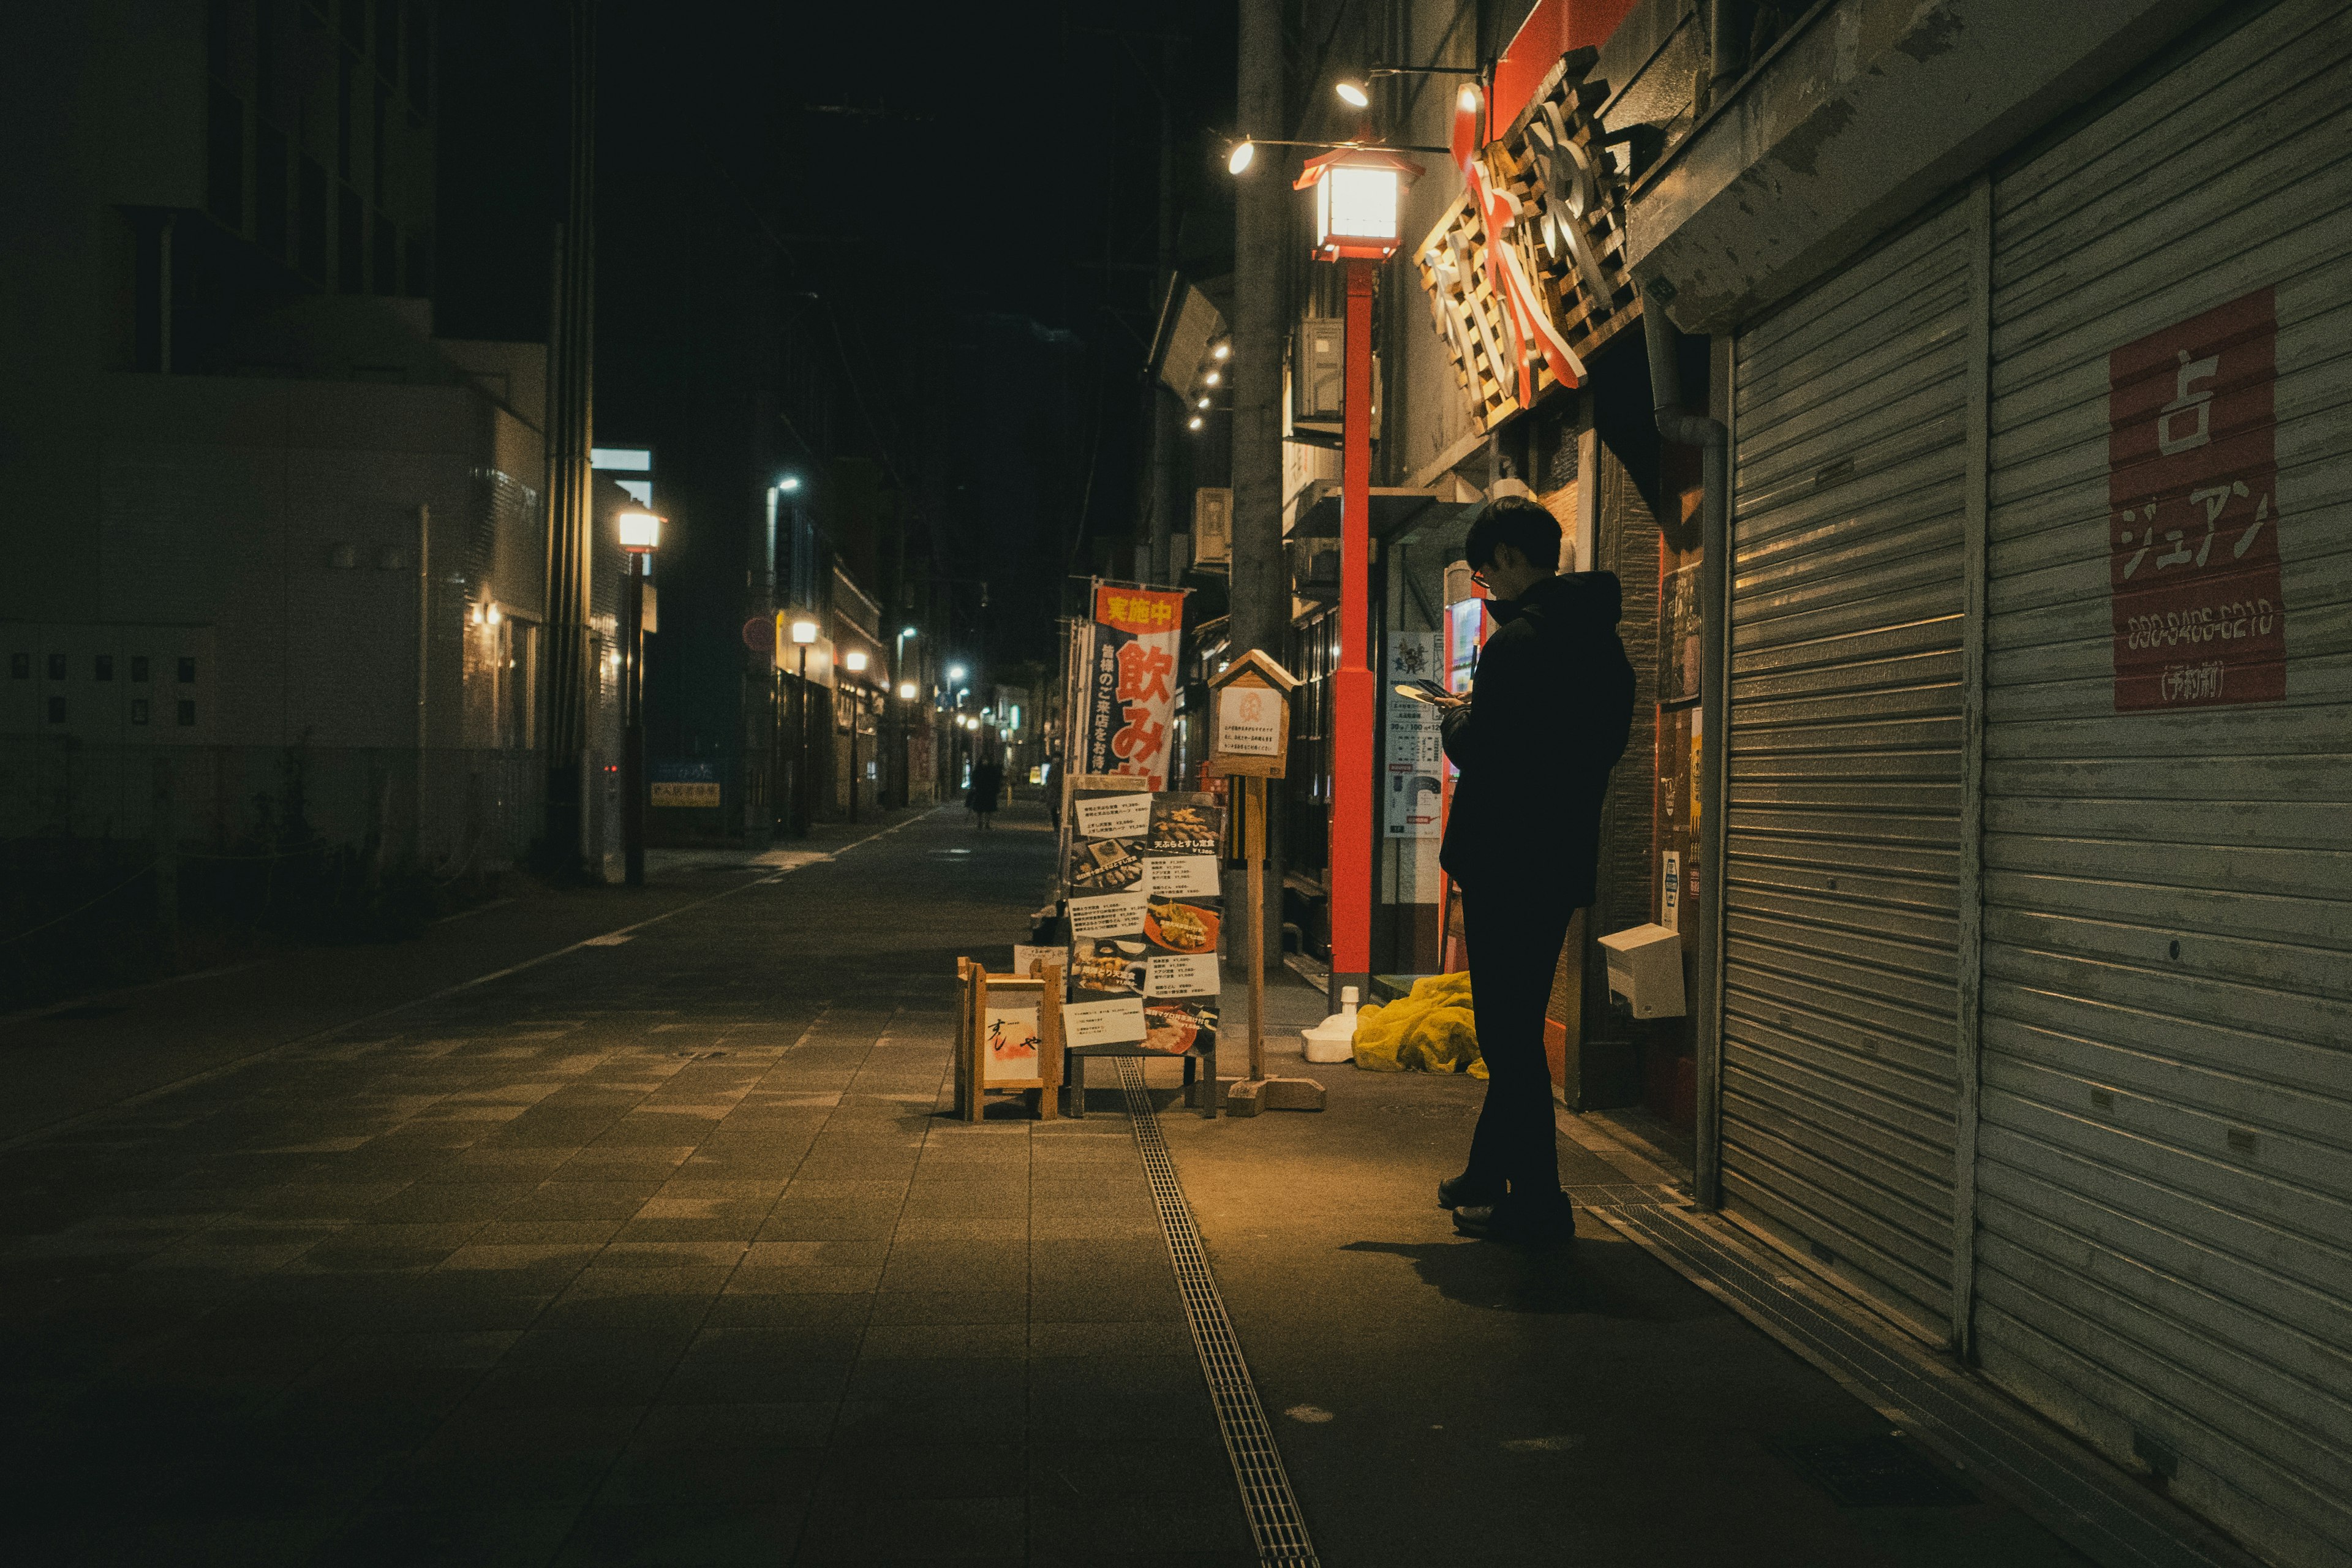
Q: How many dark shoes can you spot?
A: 2